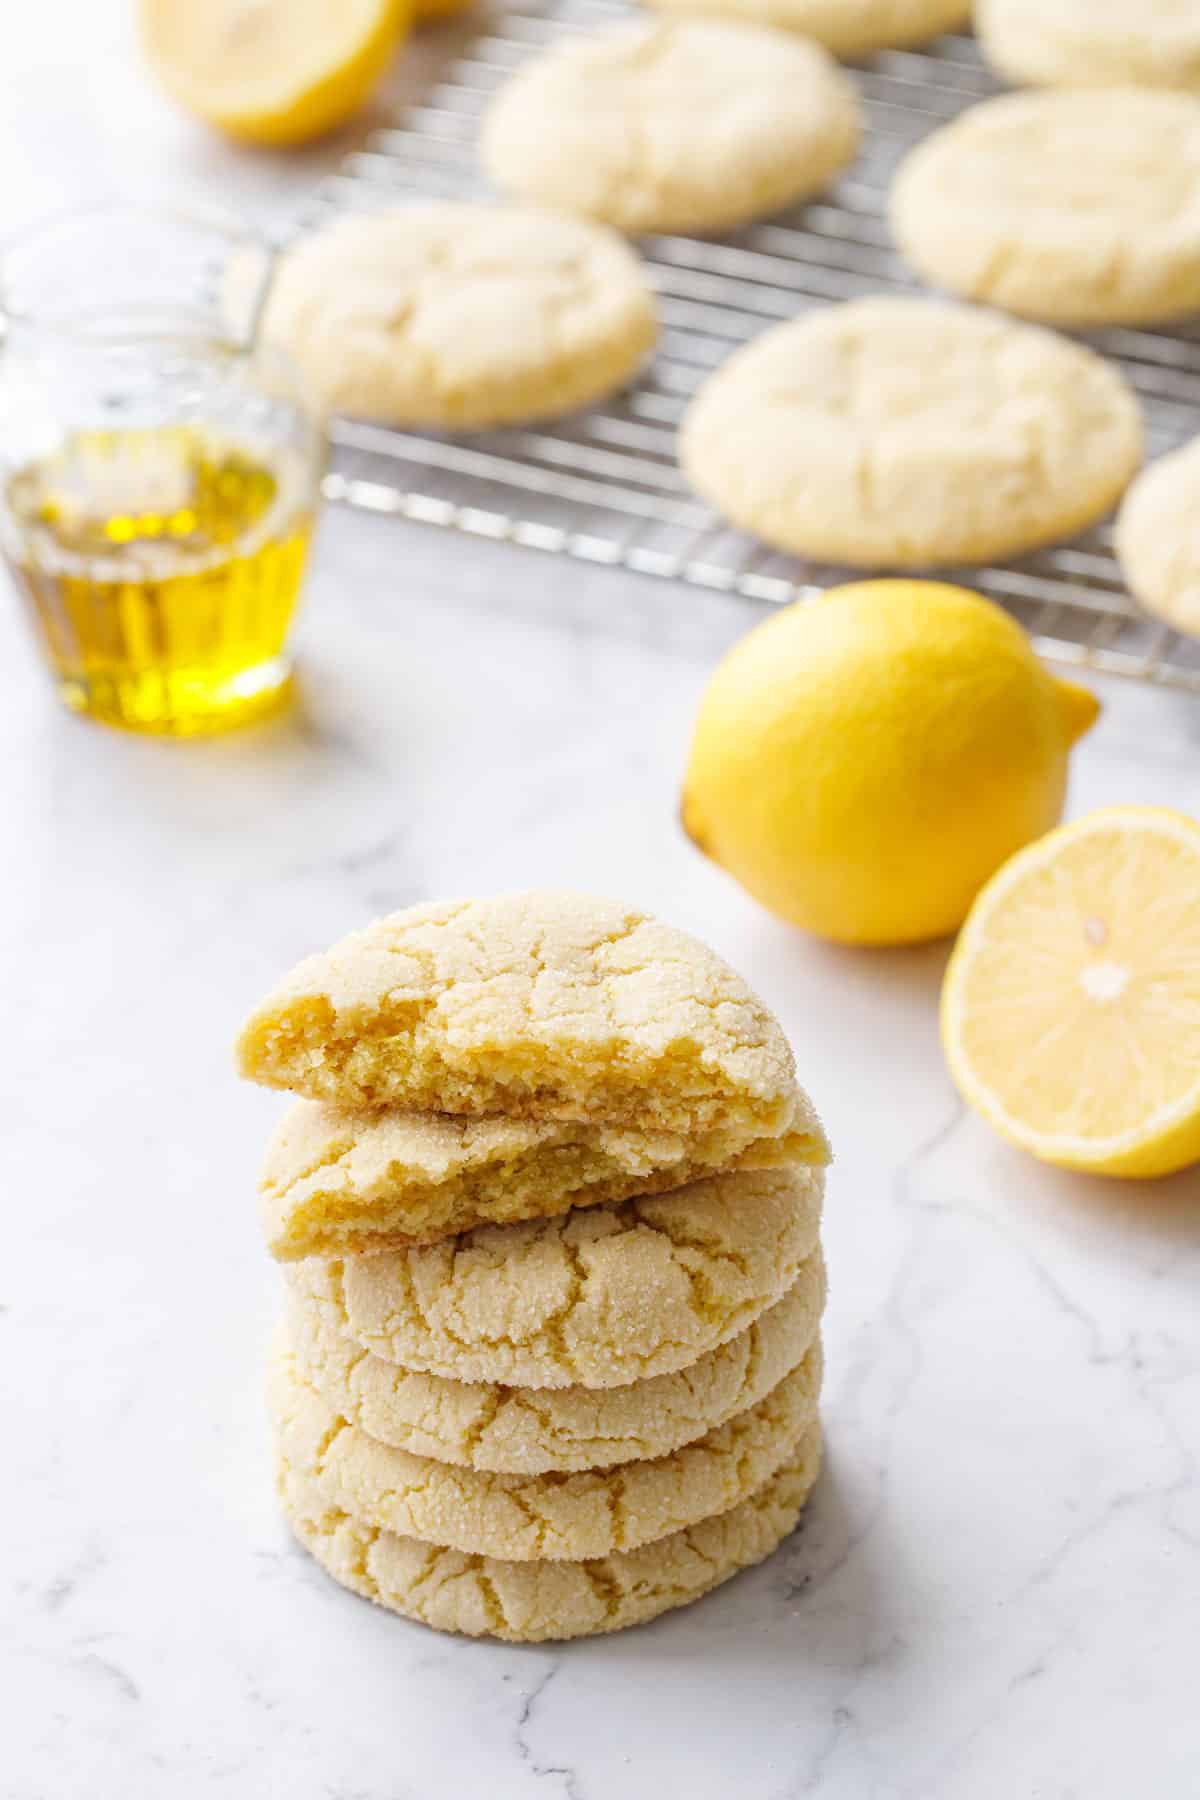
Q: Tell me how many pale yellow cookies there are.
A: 13